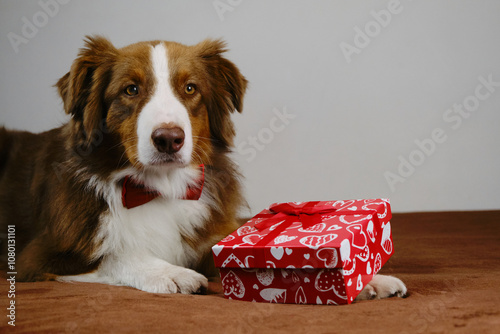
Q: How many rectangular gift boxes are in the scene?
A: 1